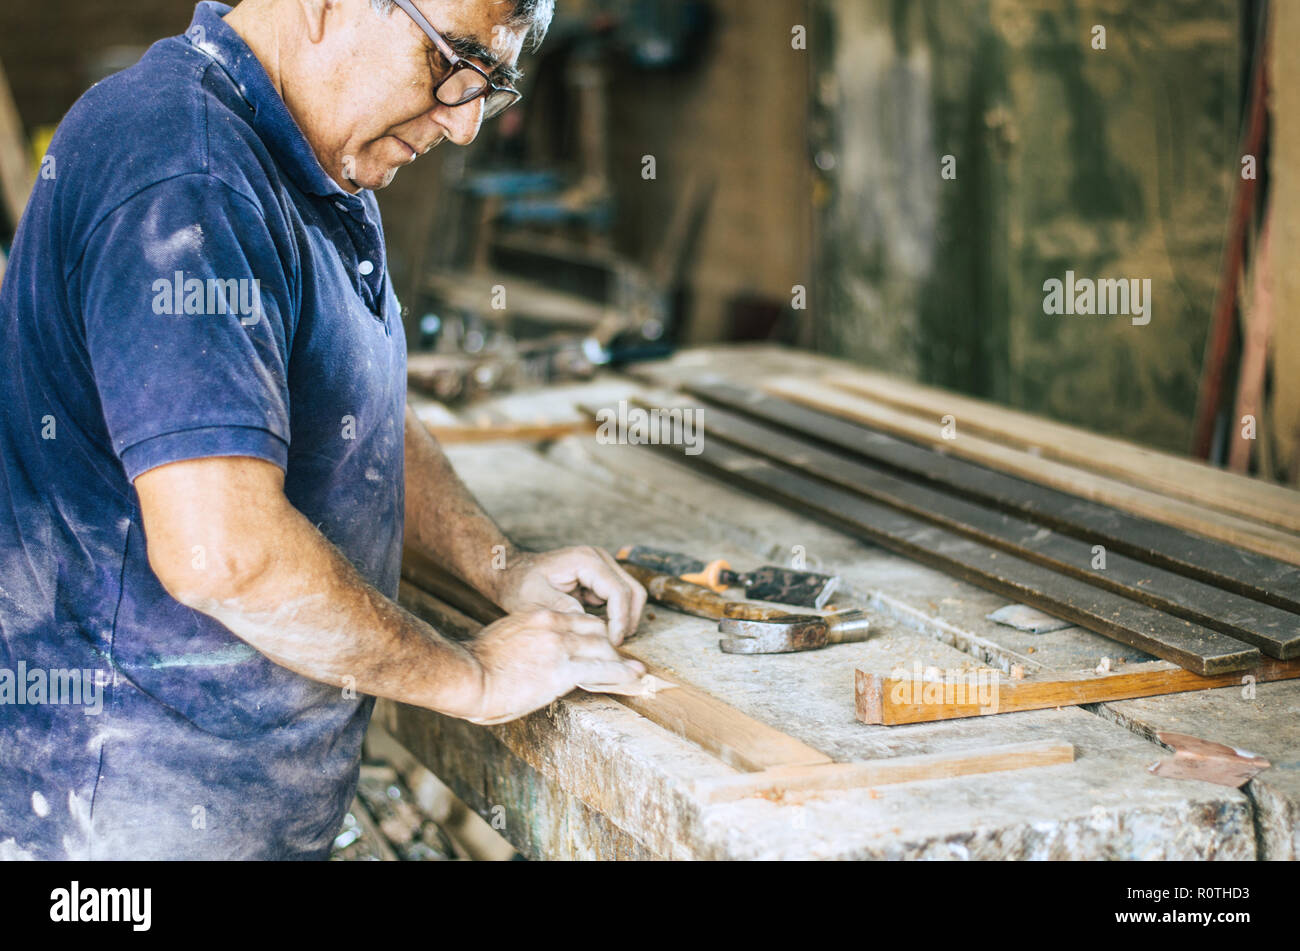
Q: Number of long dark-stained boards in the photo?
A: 3